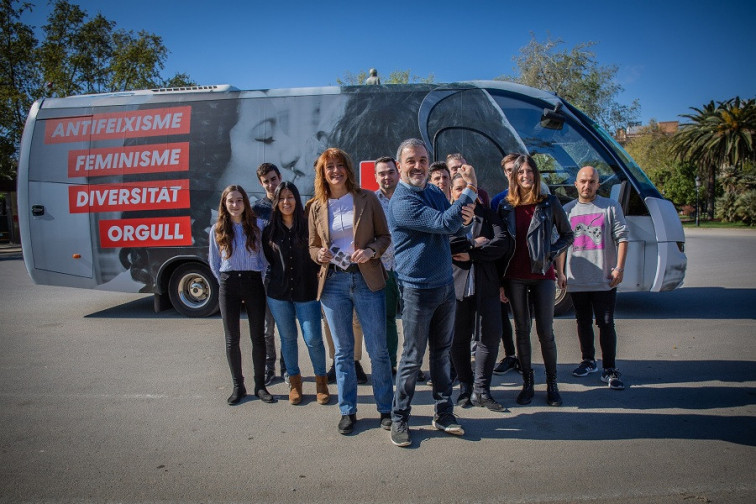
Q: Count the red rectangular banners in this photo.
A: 4